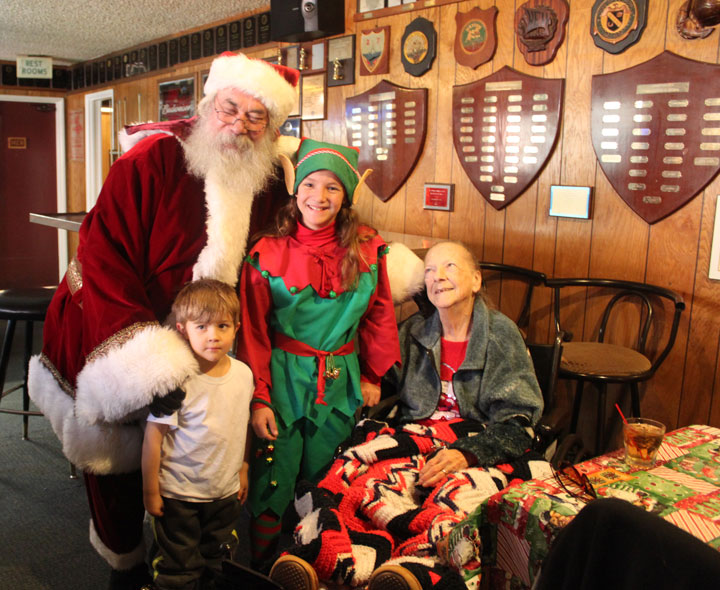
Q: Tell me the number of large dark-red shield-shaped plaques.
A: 3